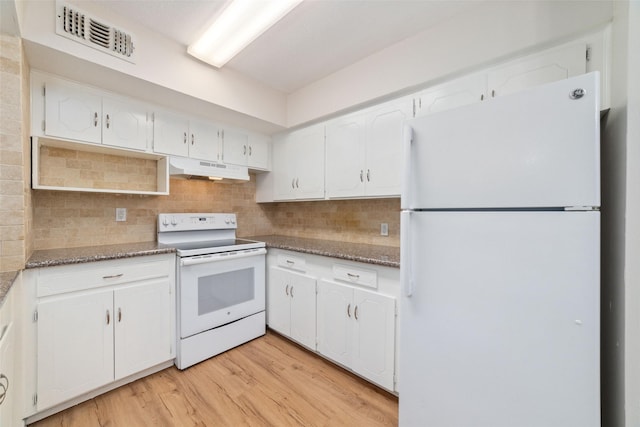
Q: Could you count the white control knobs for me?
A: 4